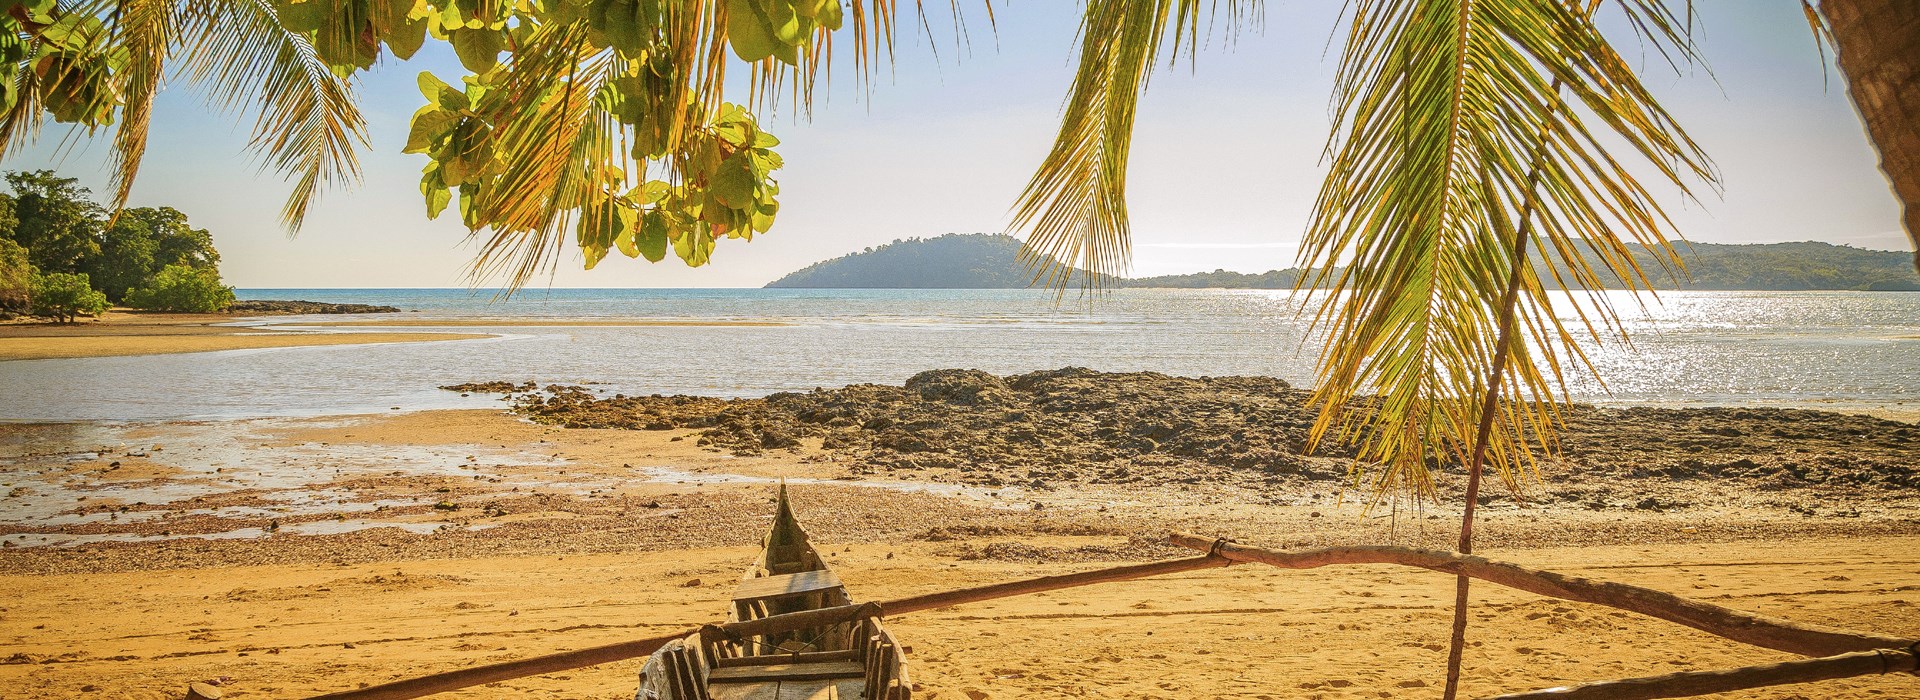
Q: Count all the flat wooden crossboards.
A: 2